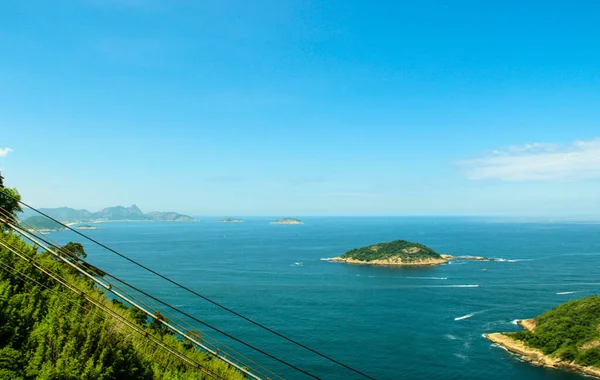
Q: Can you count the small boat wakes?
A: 4